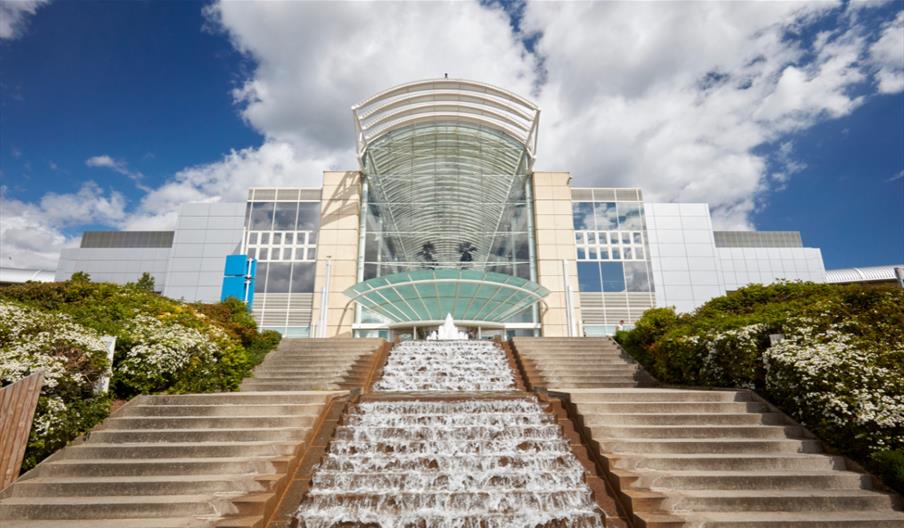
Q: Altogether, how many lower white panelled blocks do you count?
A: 2